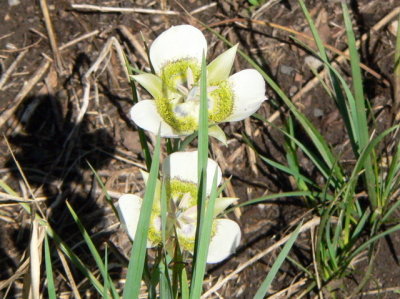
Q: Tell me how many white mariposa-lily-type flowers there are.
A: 2